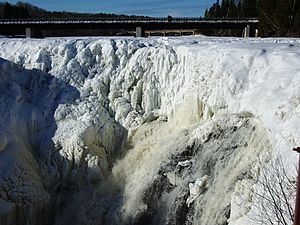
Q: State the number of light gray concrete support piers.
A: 3